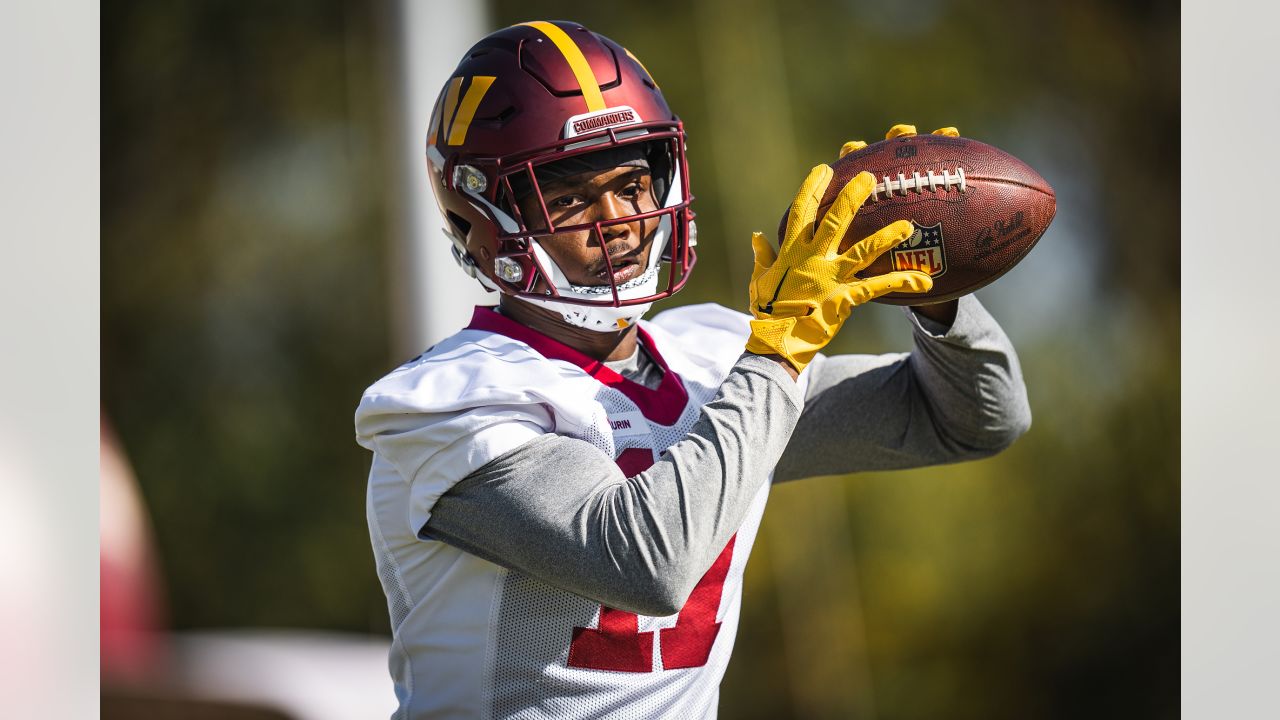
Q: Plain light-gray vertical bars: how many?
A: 2